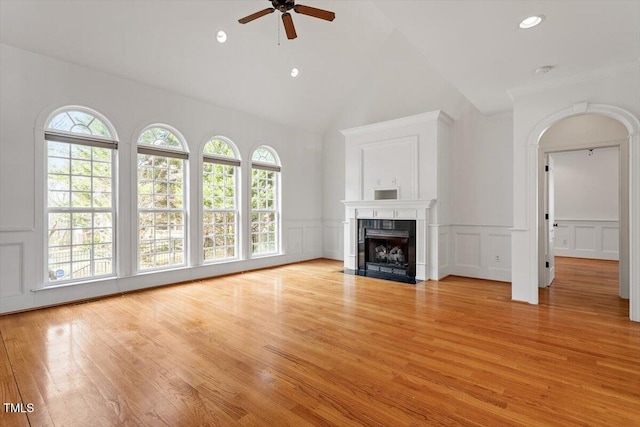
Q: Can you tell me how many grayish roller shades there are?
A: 4